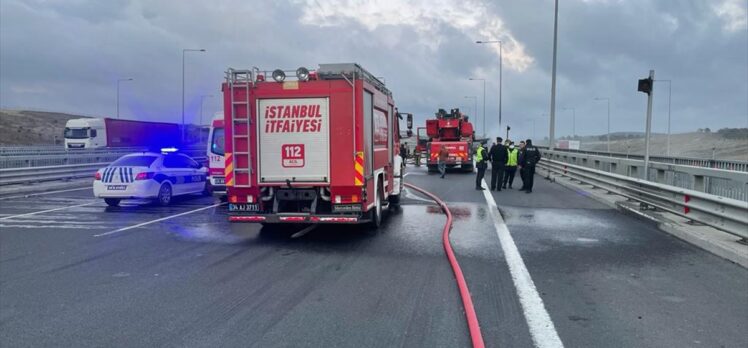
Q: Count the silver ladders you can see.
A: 1